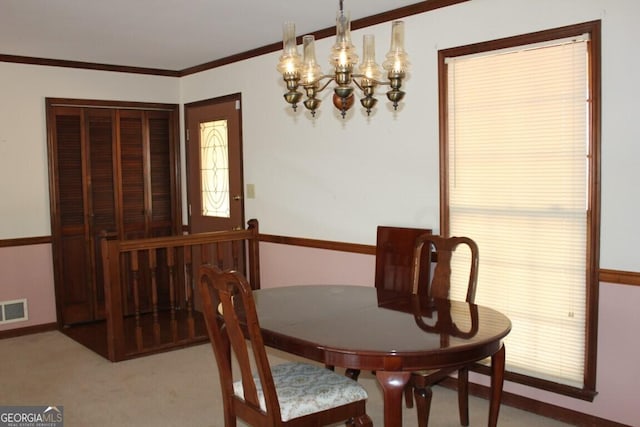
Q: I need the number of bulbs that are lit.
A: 5